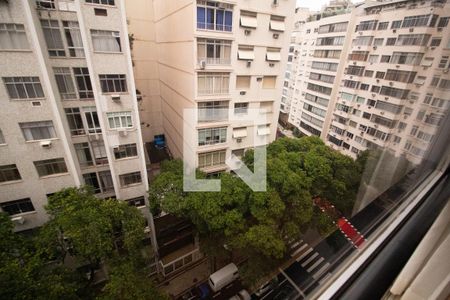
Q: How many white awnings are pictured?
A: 6